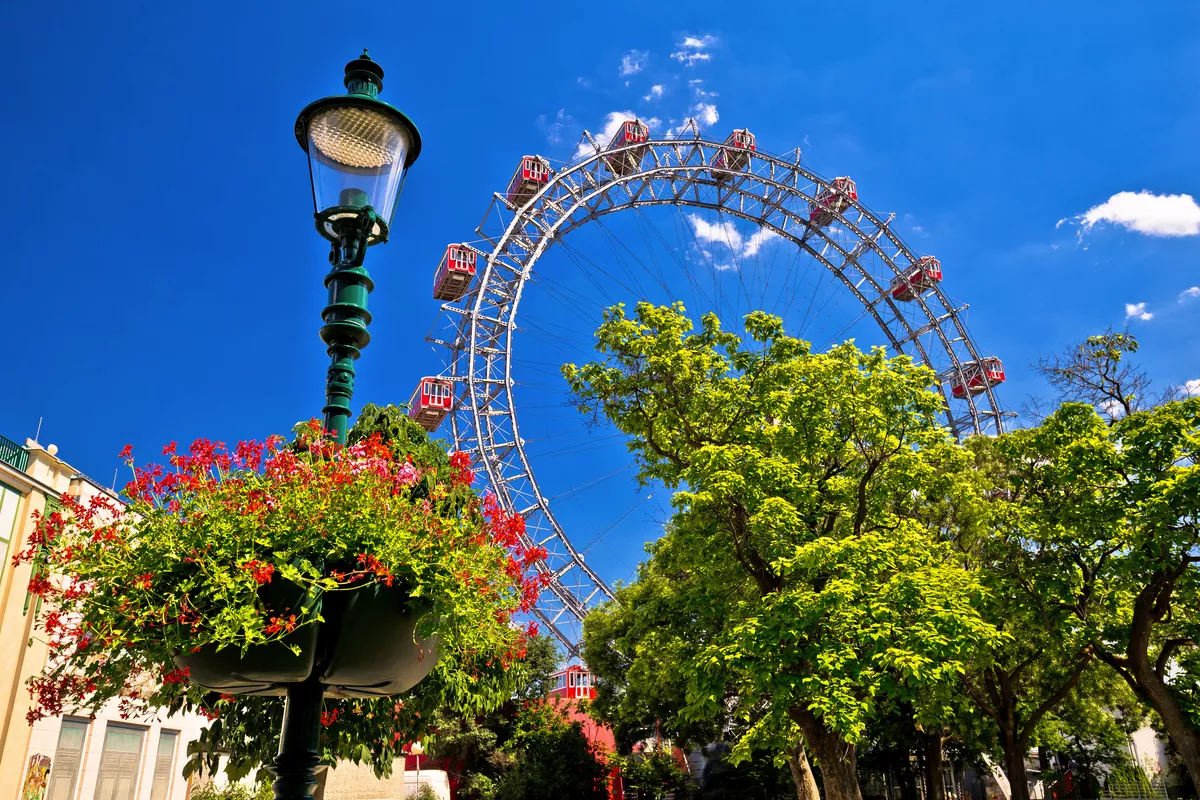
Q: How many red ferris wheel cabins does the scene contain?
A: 9